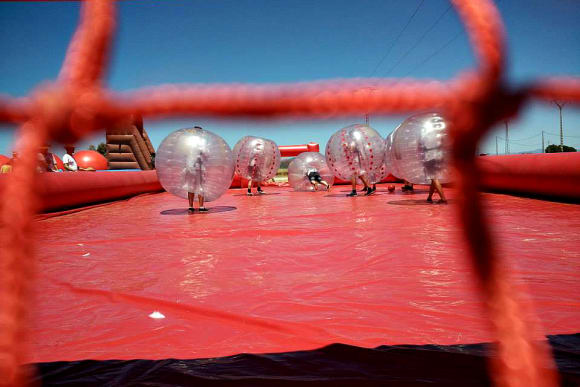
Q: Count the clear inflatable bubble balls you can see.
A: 6